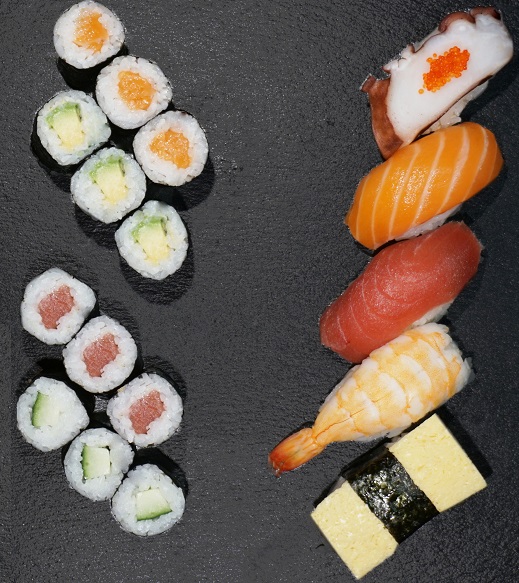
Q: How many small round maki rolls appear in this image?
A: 12